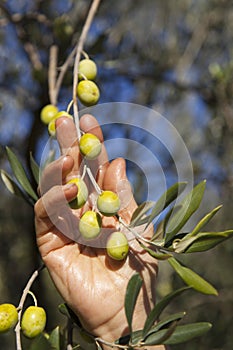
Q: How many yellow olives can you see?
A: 11